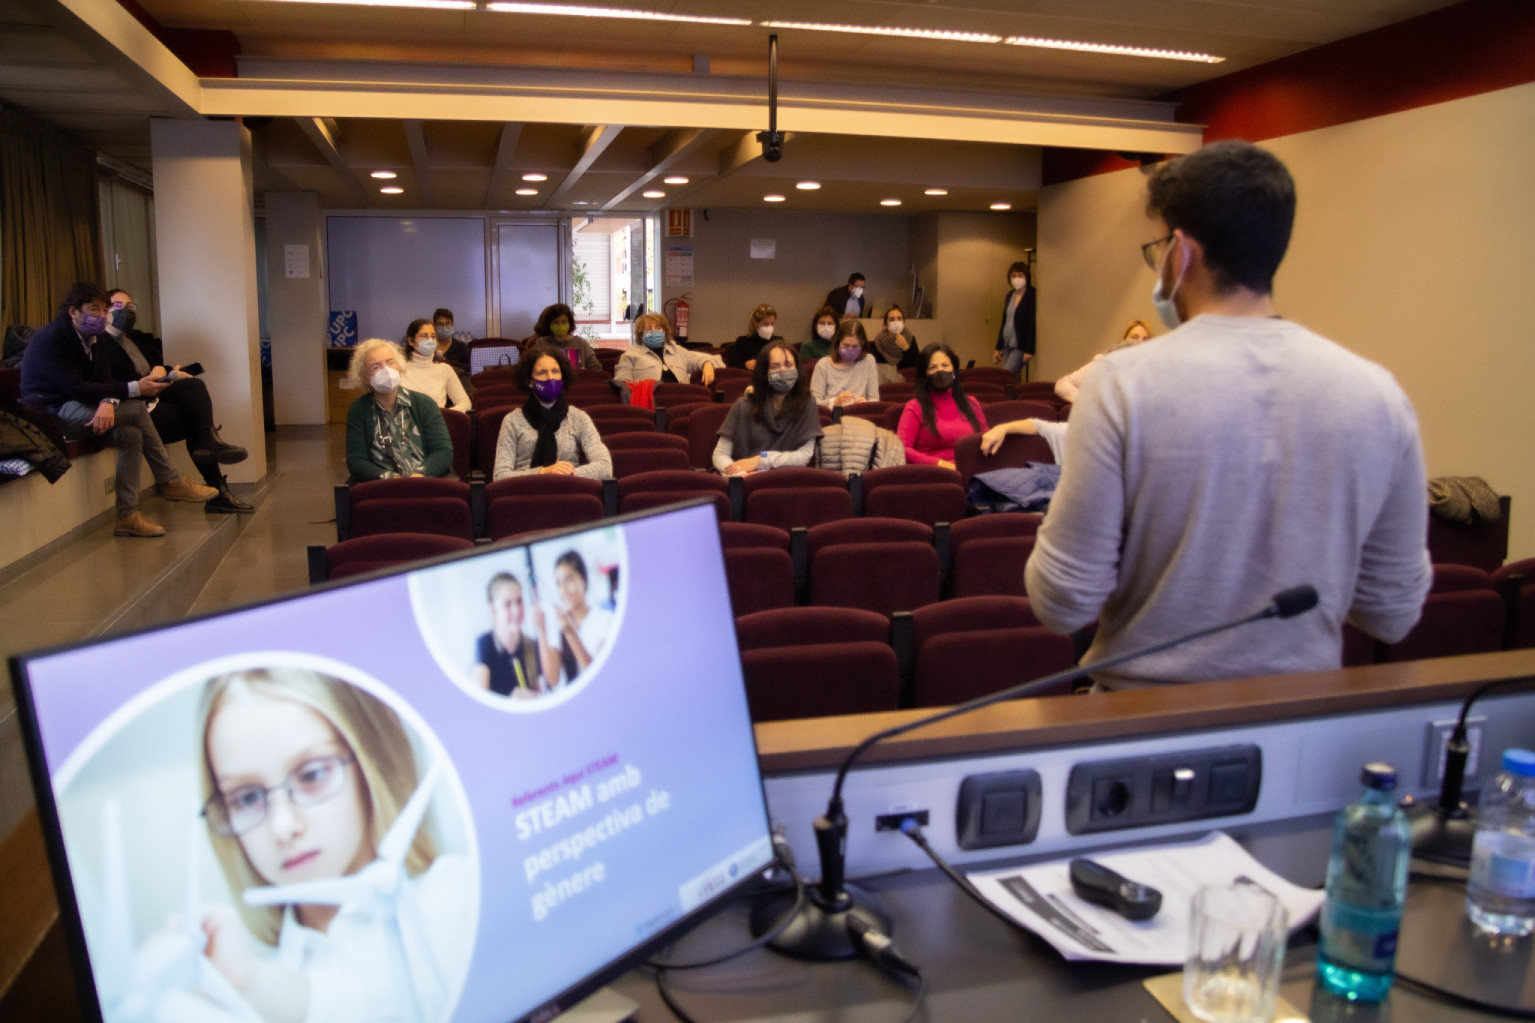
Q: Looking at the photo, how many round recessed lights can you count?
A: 11